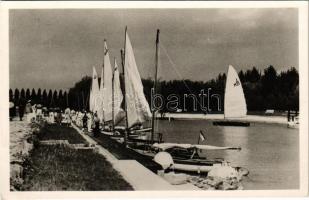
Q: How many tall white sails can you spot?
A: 5